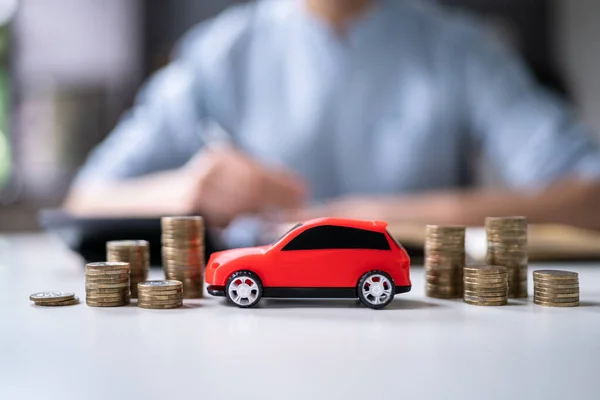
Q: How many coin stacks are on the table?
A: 9